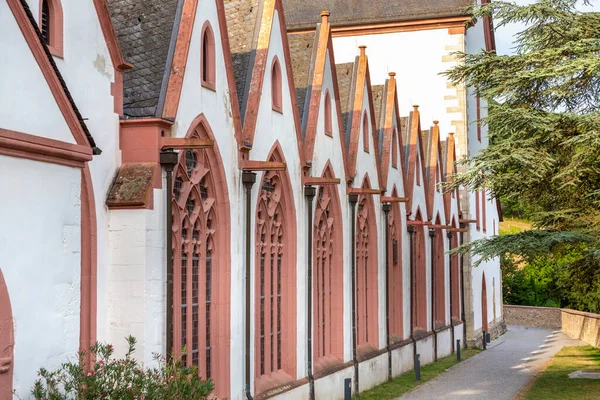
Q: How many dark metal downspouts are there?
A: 9